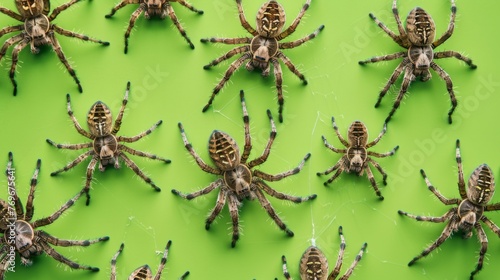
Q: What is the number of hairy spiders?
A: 11